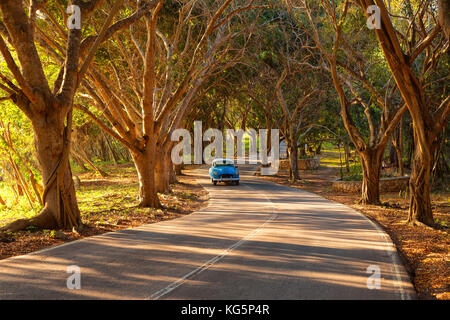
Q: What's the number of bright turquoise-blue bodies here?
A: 1